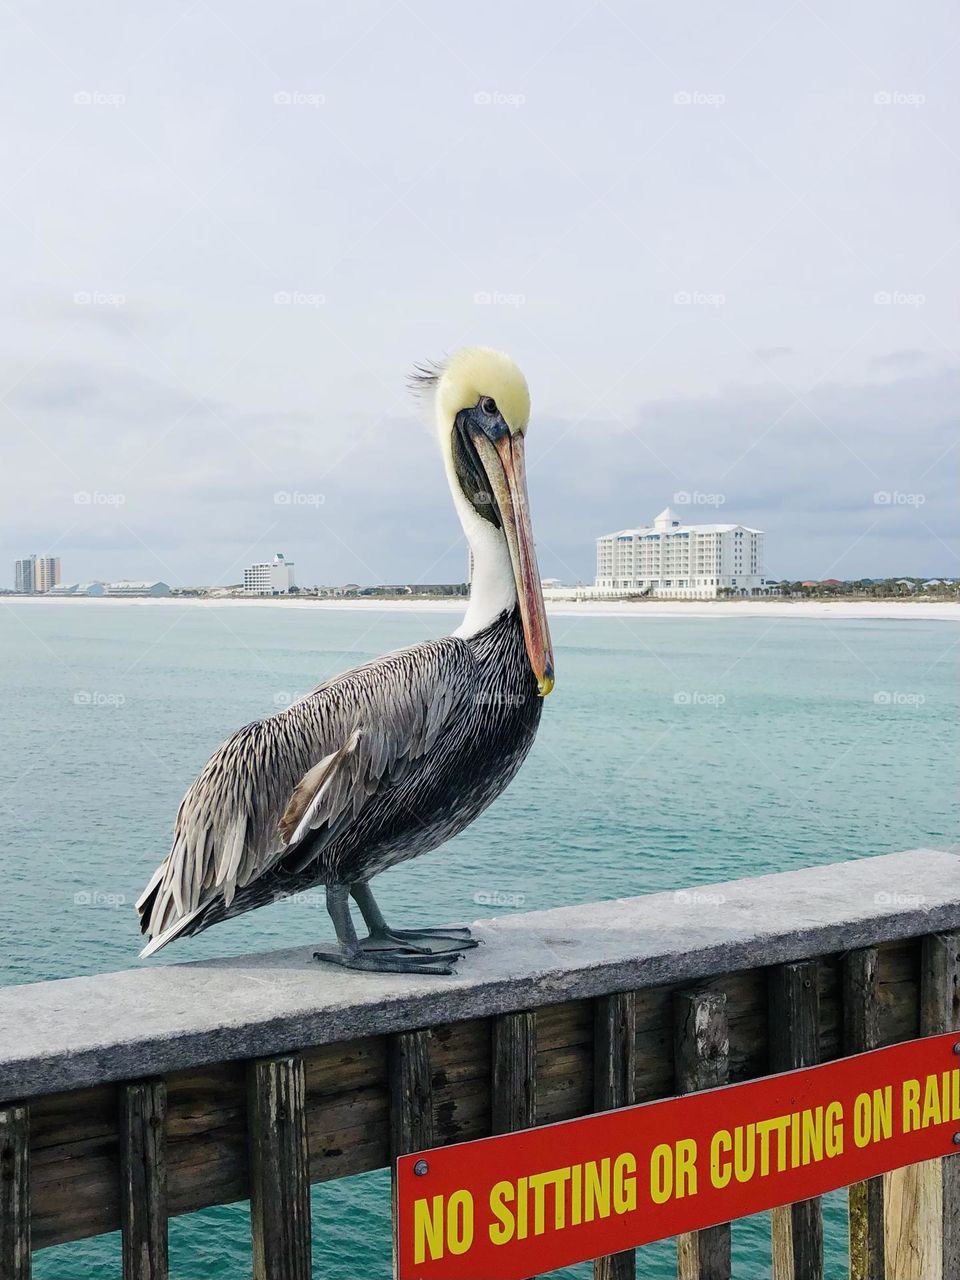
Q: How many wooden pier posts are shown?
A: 10